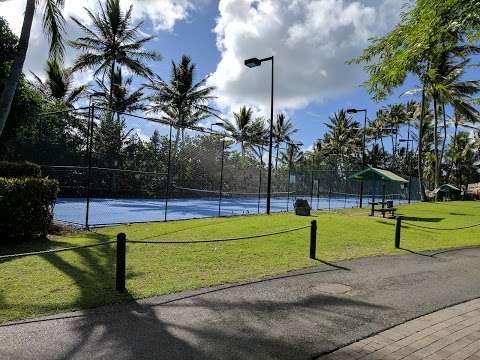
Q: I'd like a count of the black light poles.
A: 5